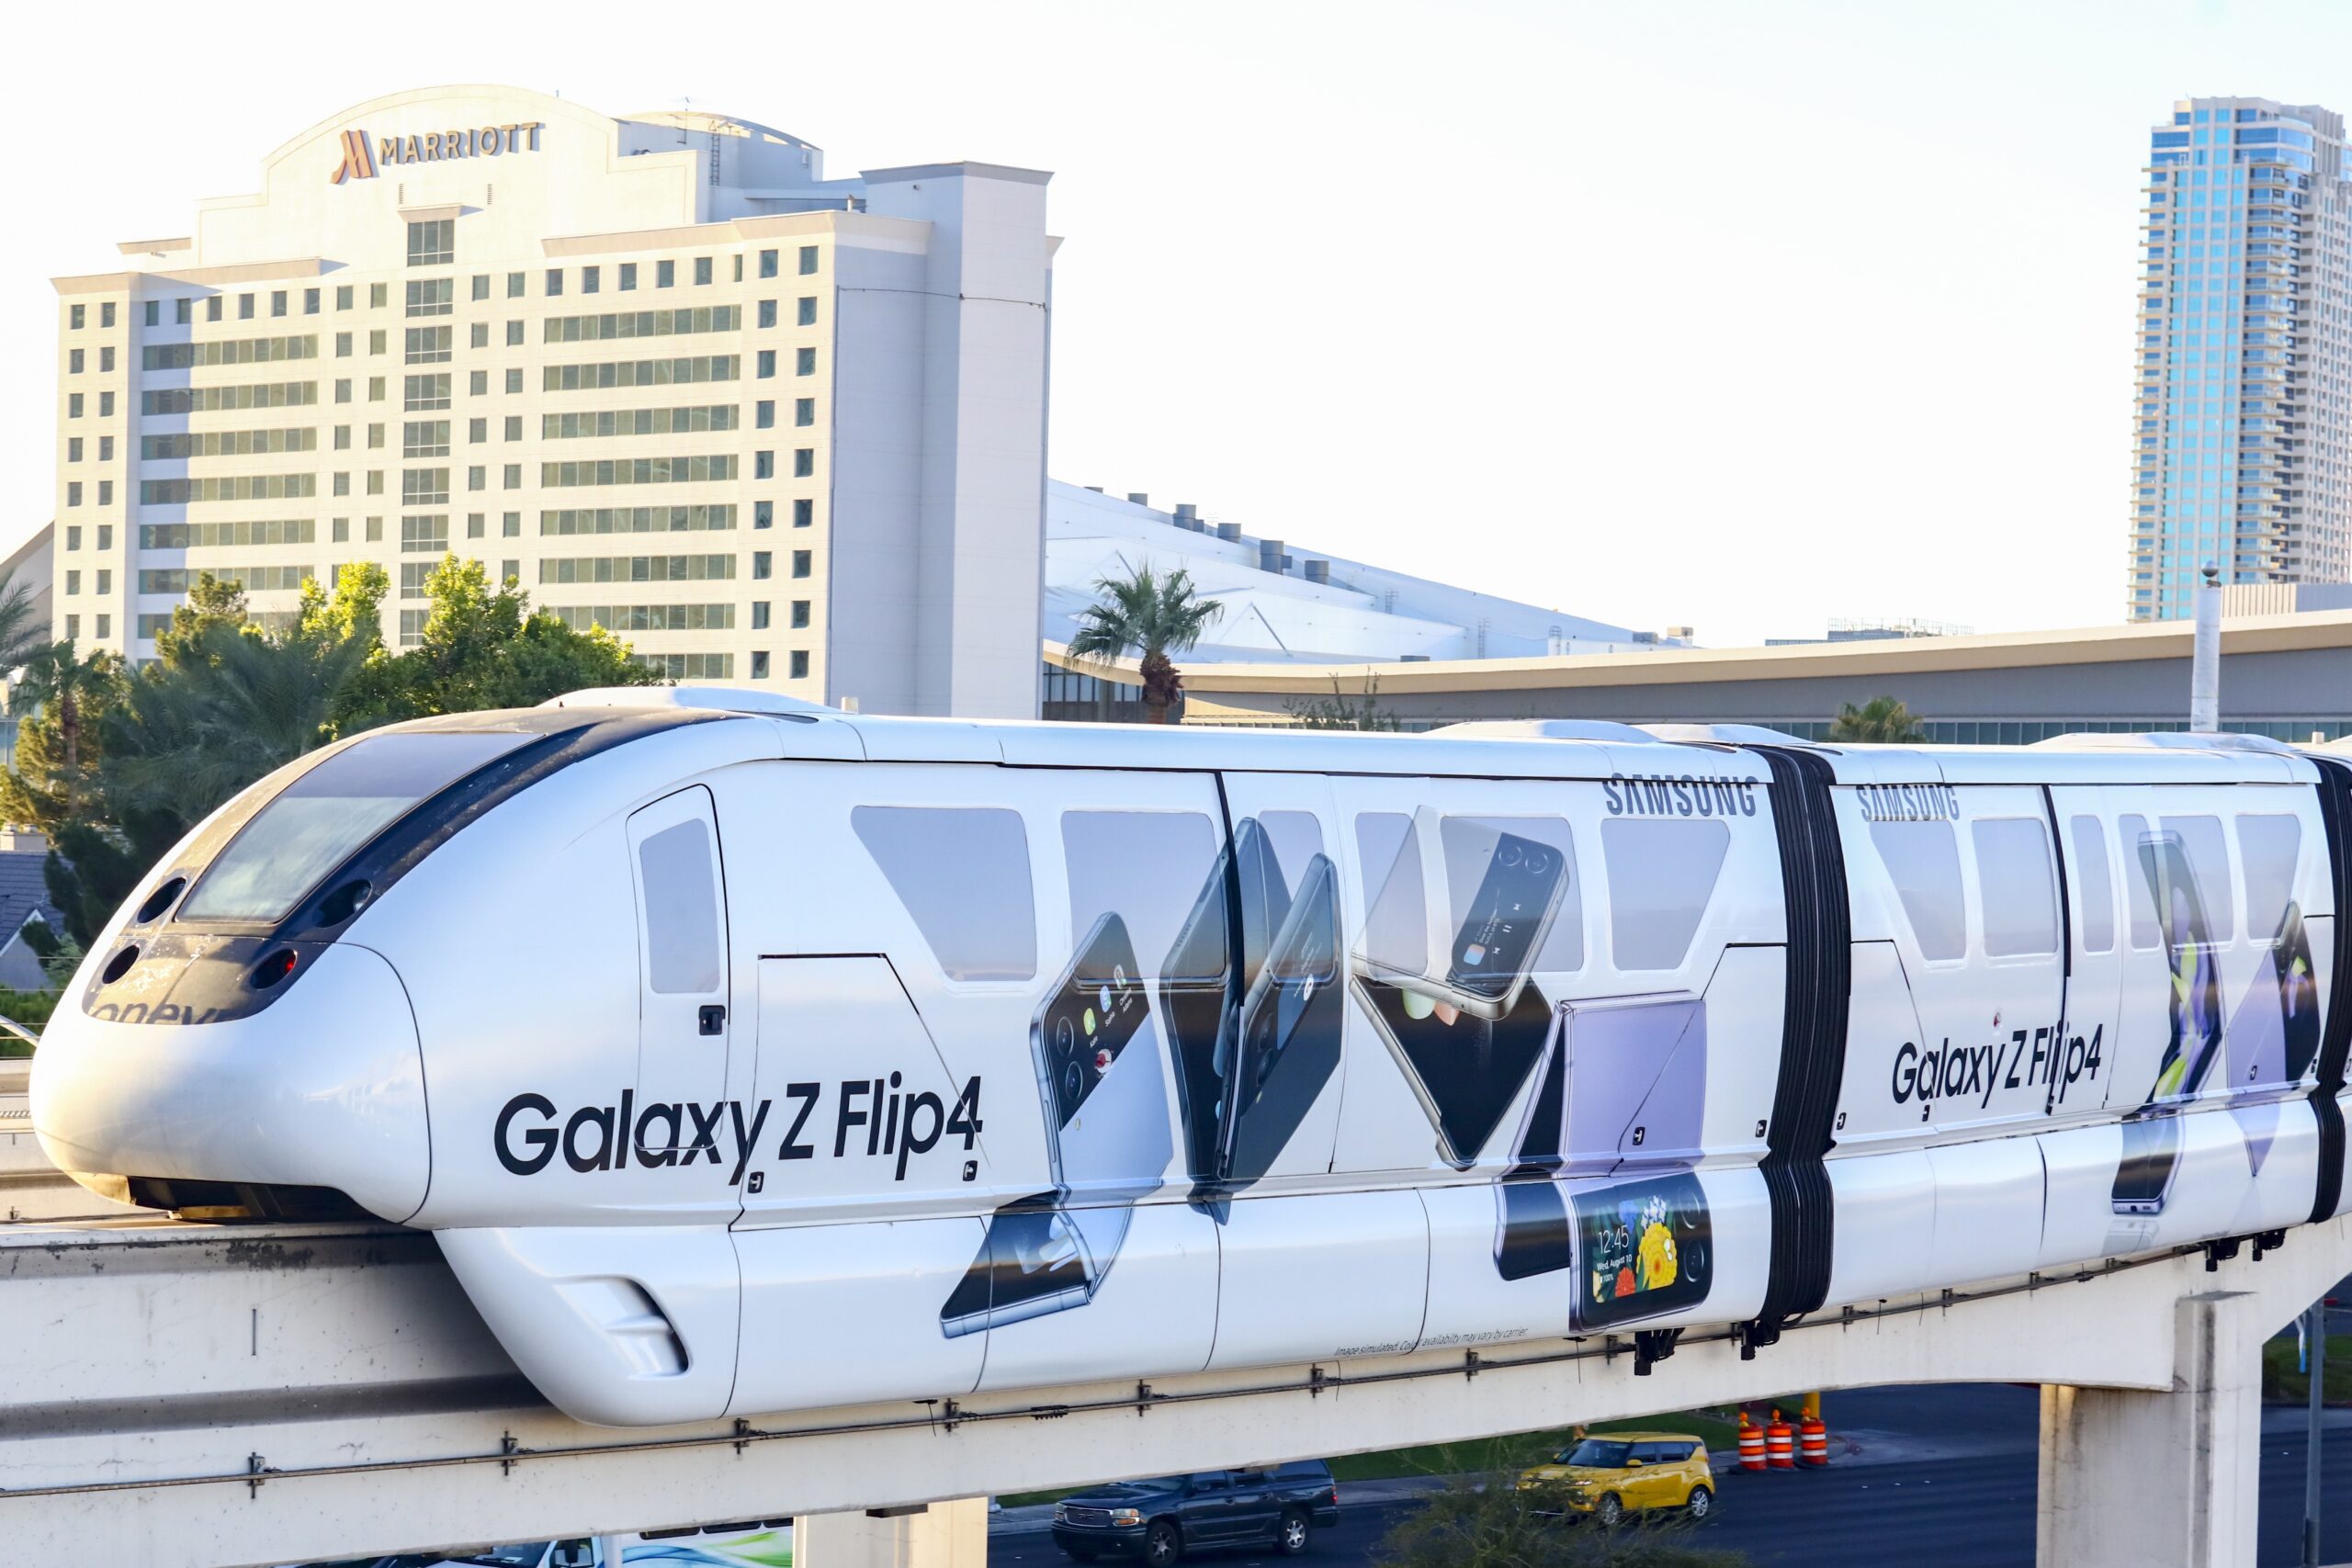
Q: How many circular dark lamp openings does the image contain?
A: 4